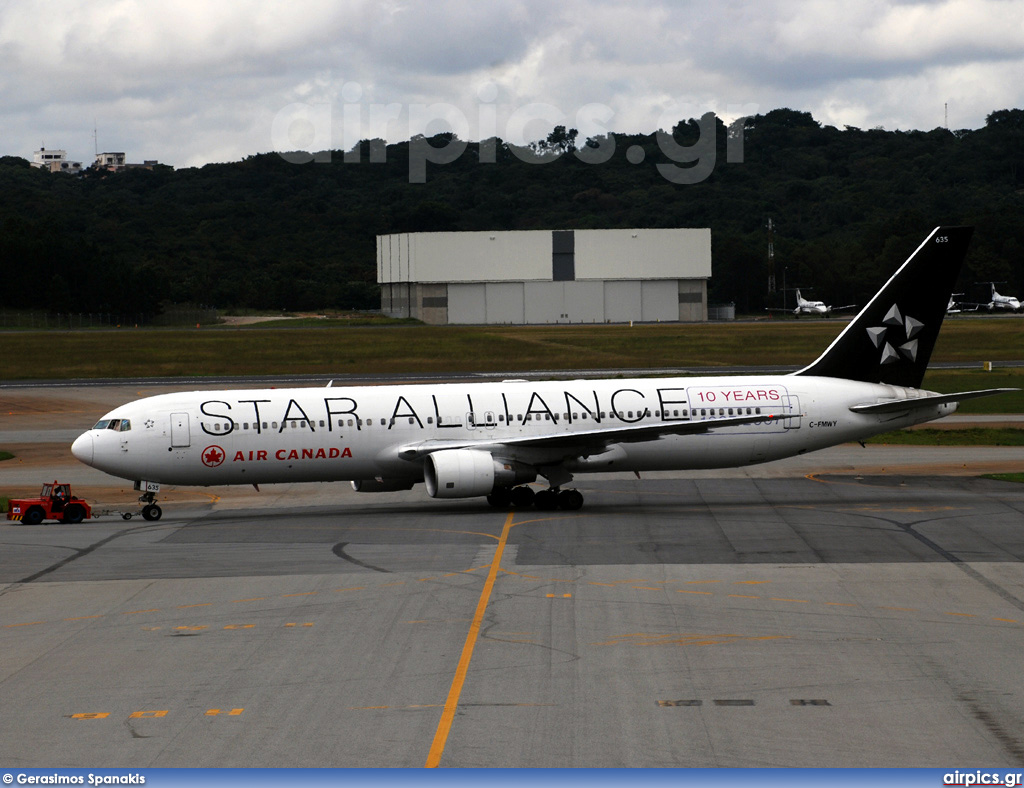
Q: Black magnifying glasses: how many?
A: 0